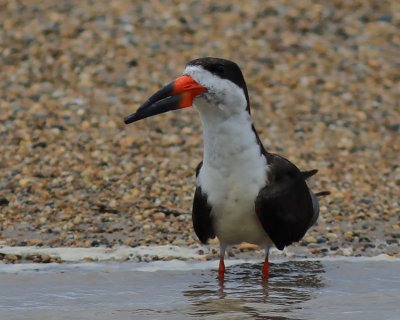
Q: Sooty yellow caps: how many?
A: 0